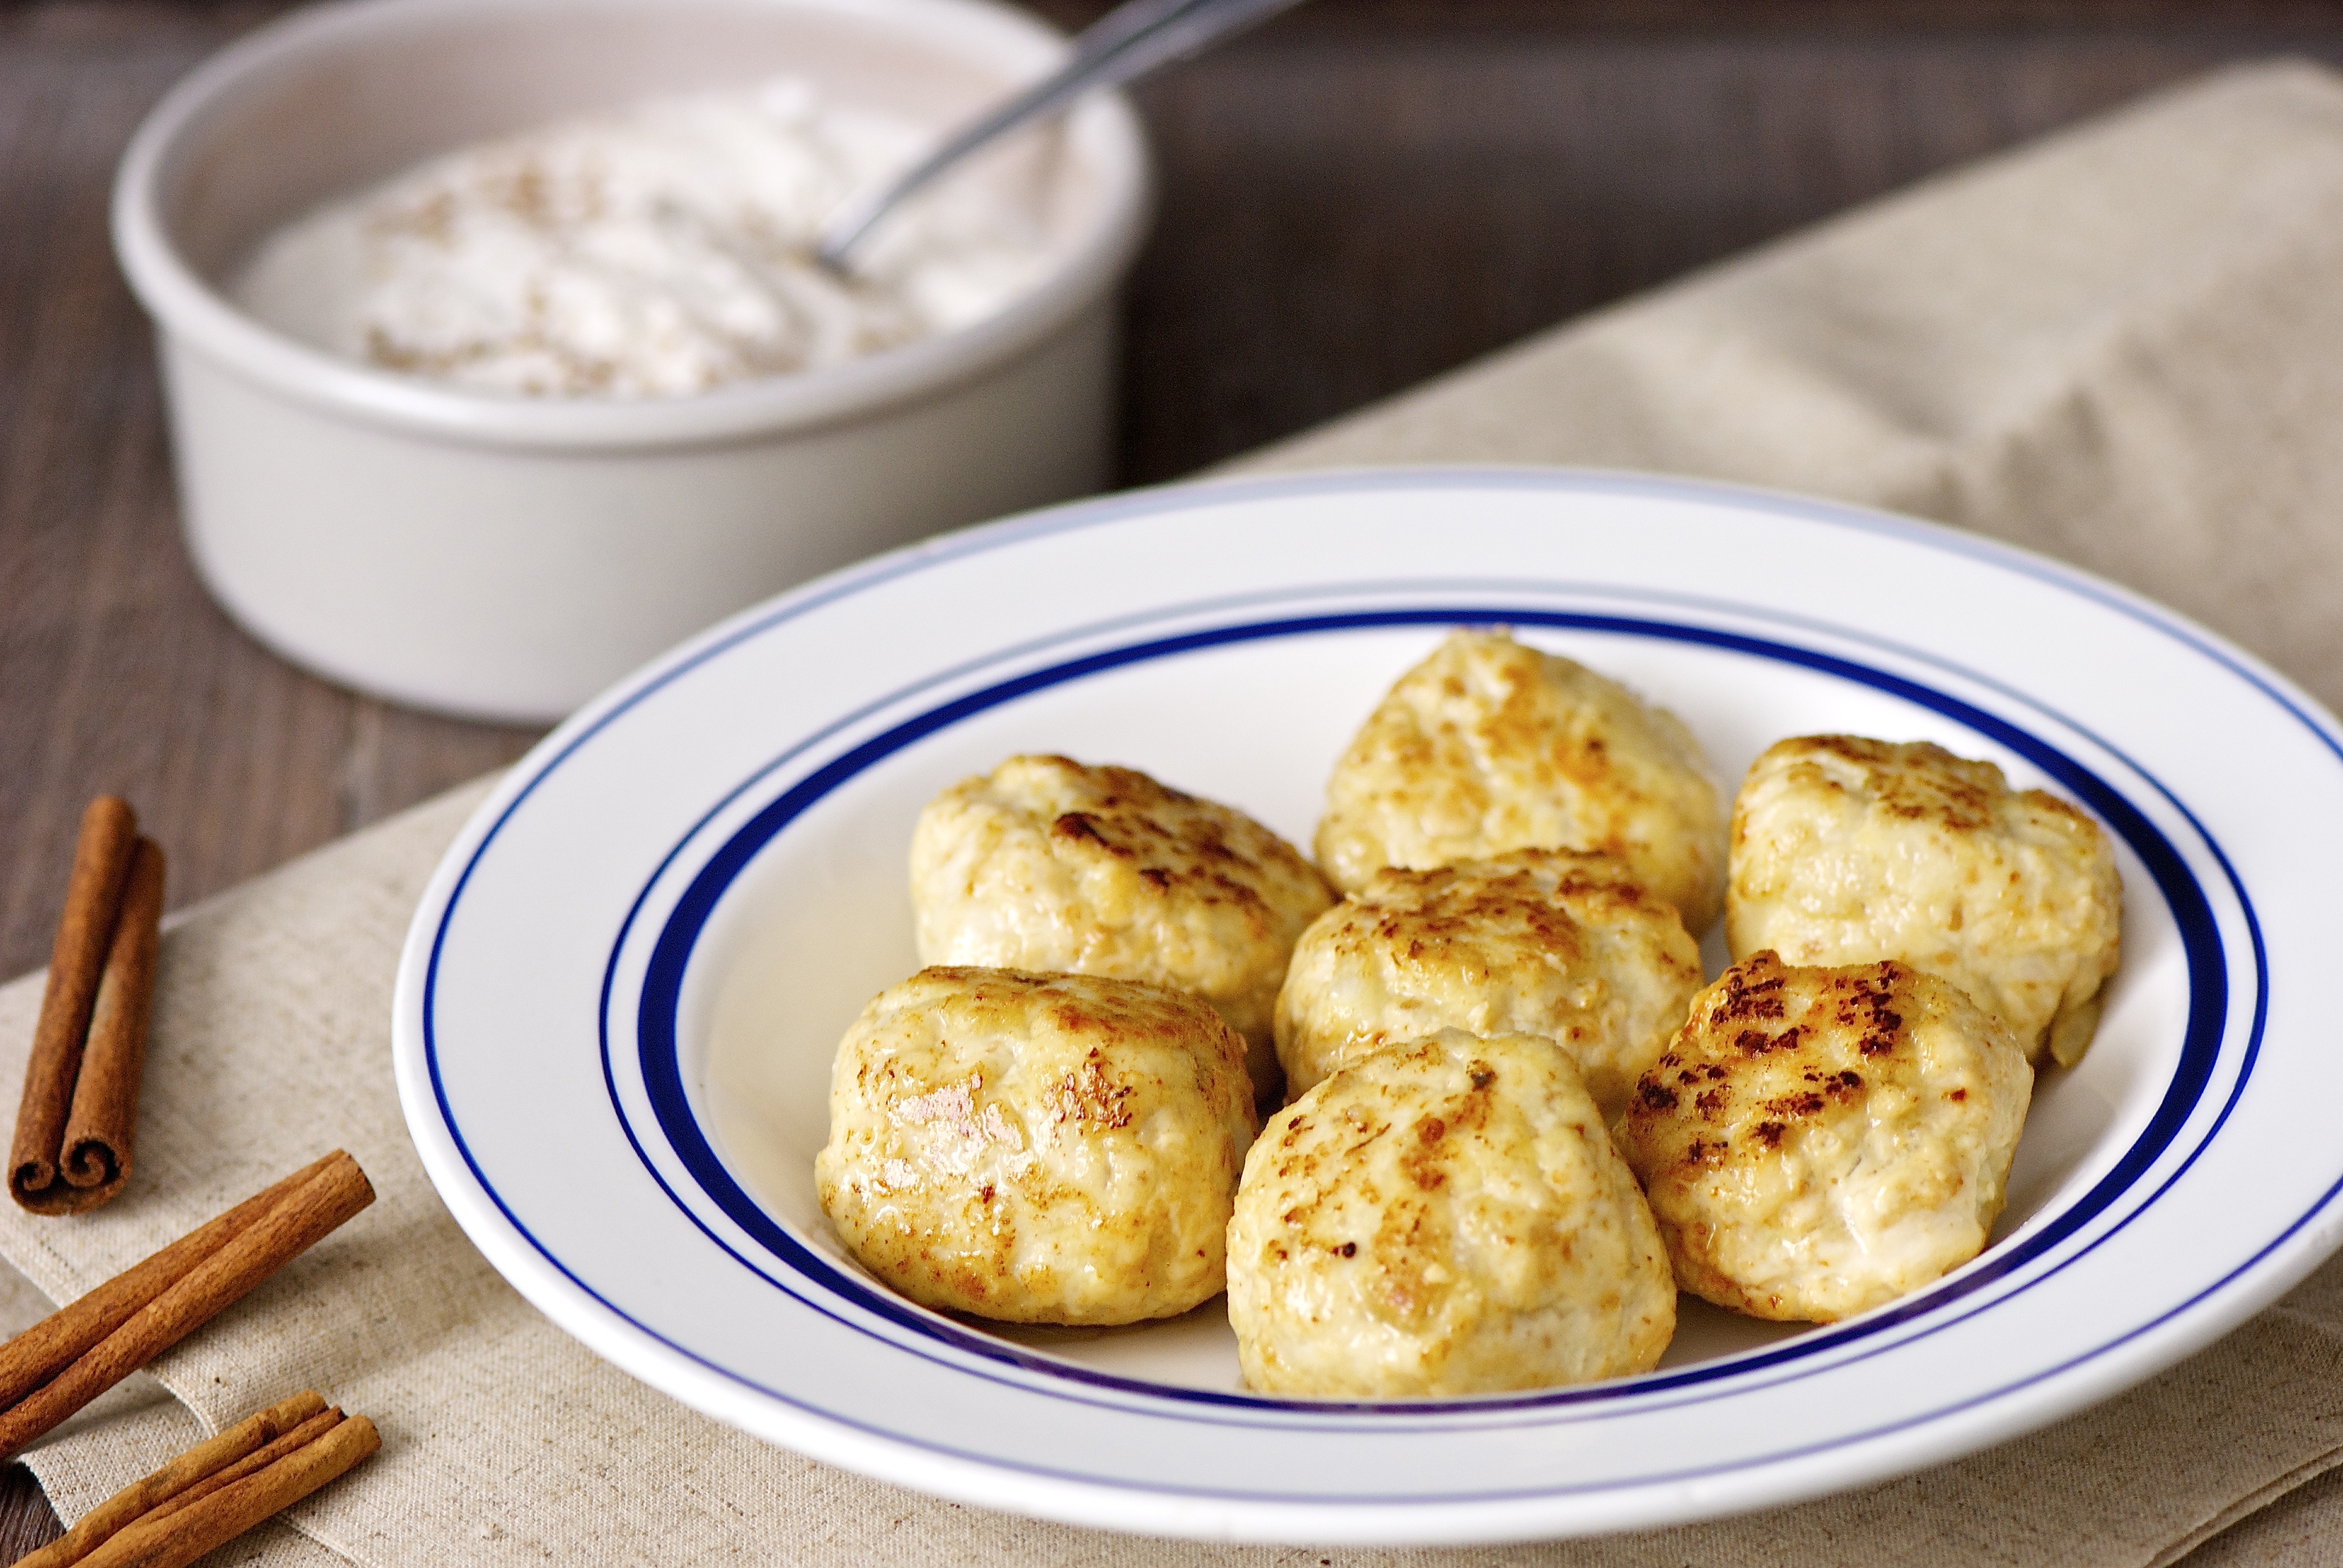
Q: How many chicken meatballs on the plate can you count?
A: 7